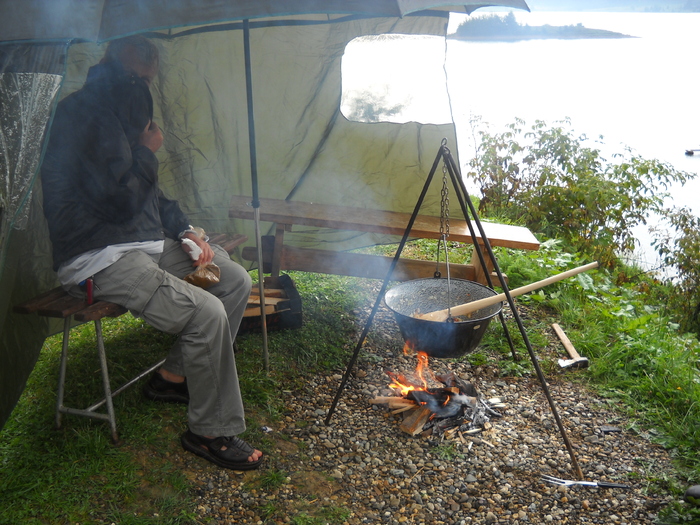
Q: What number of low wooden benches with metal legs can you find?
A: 1